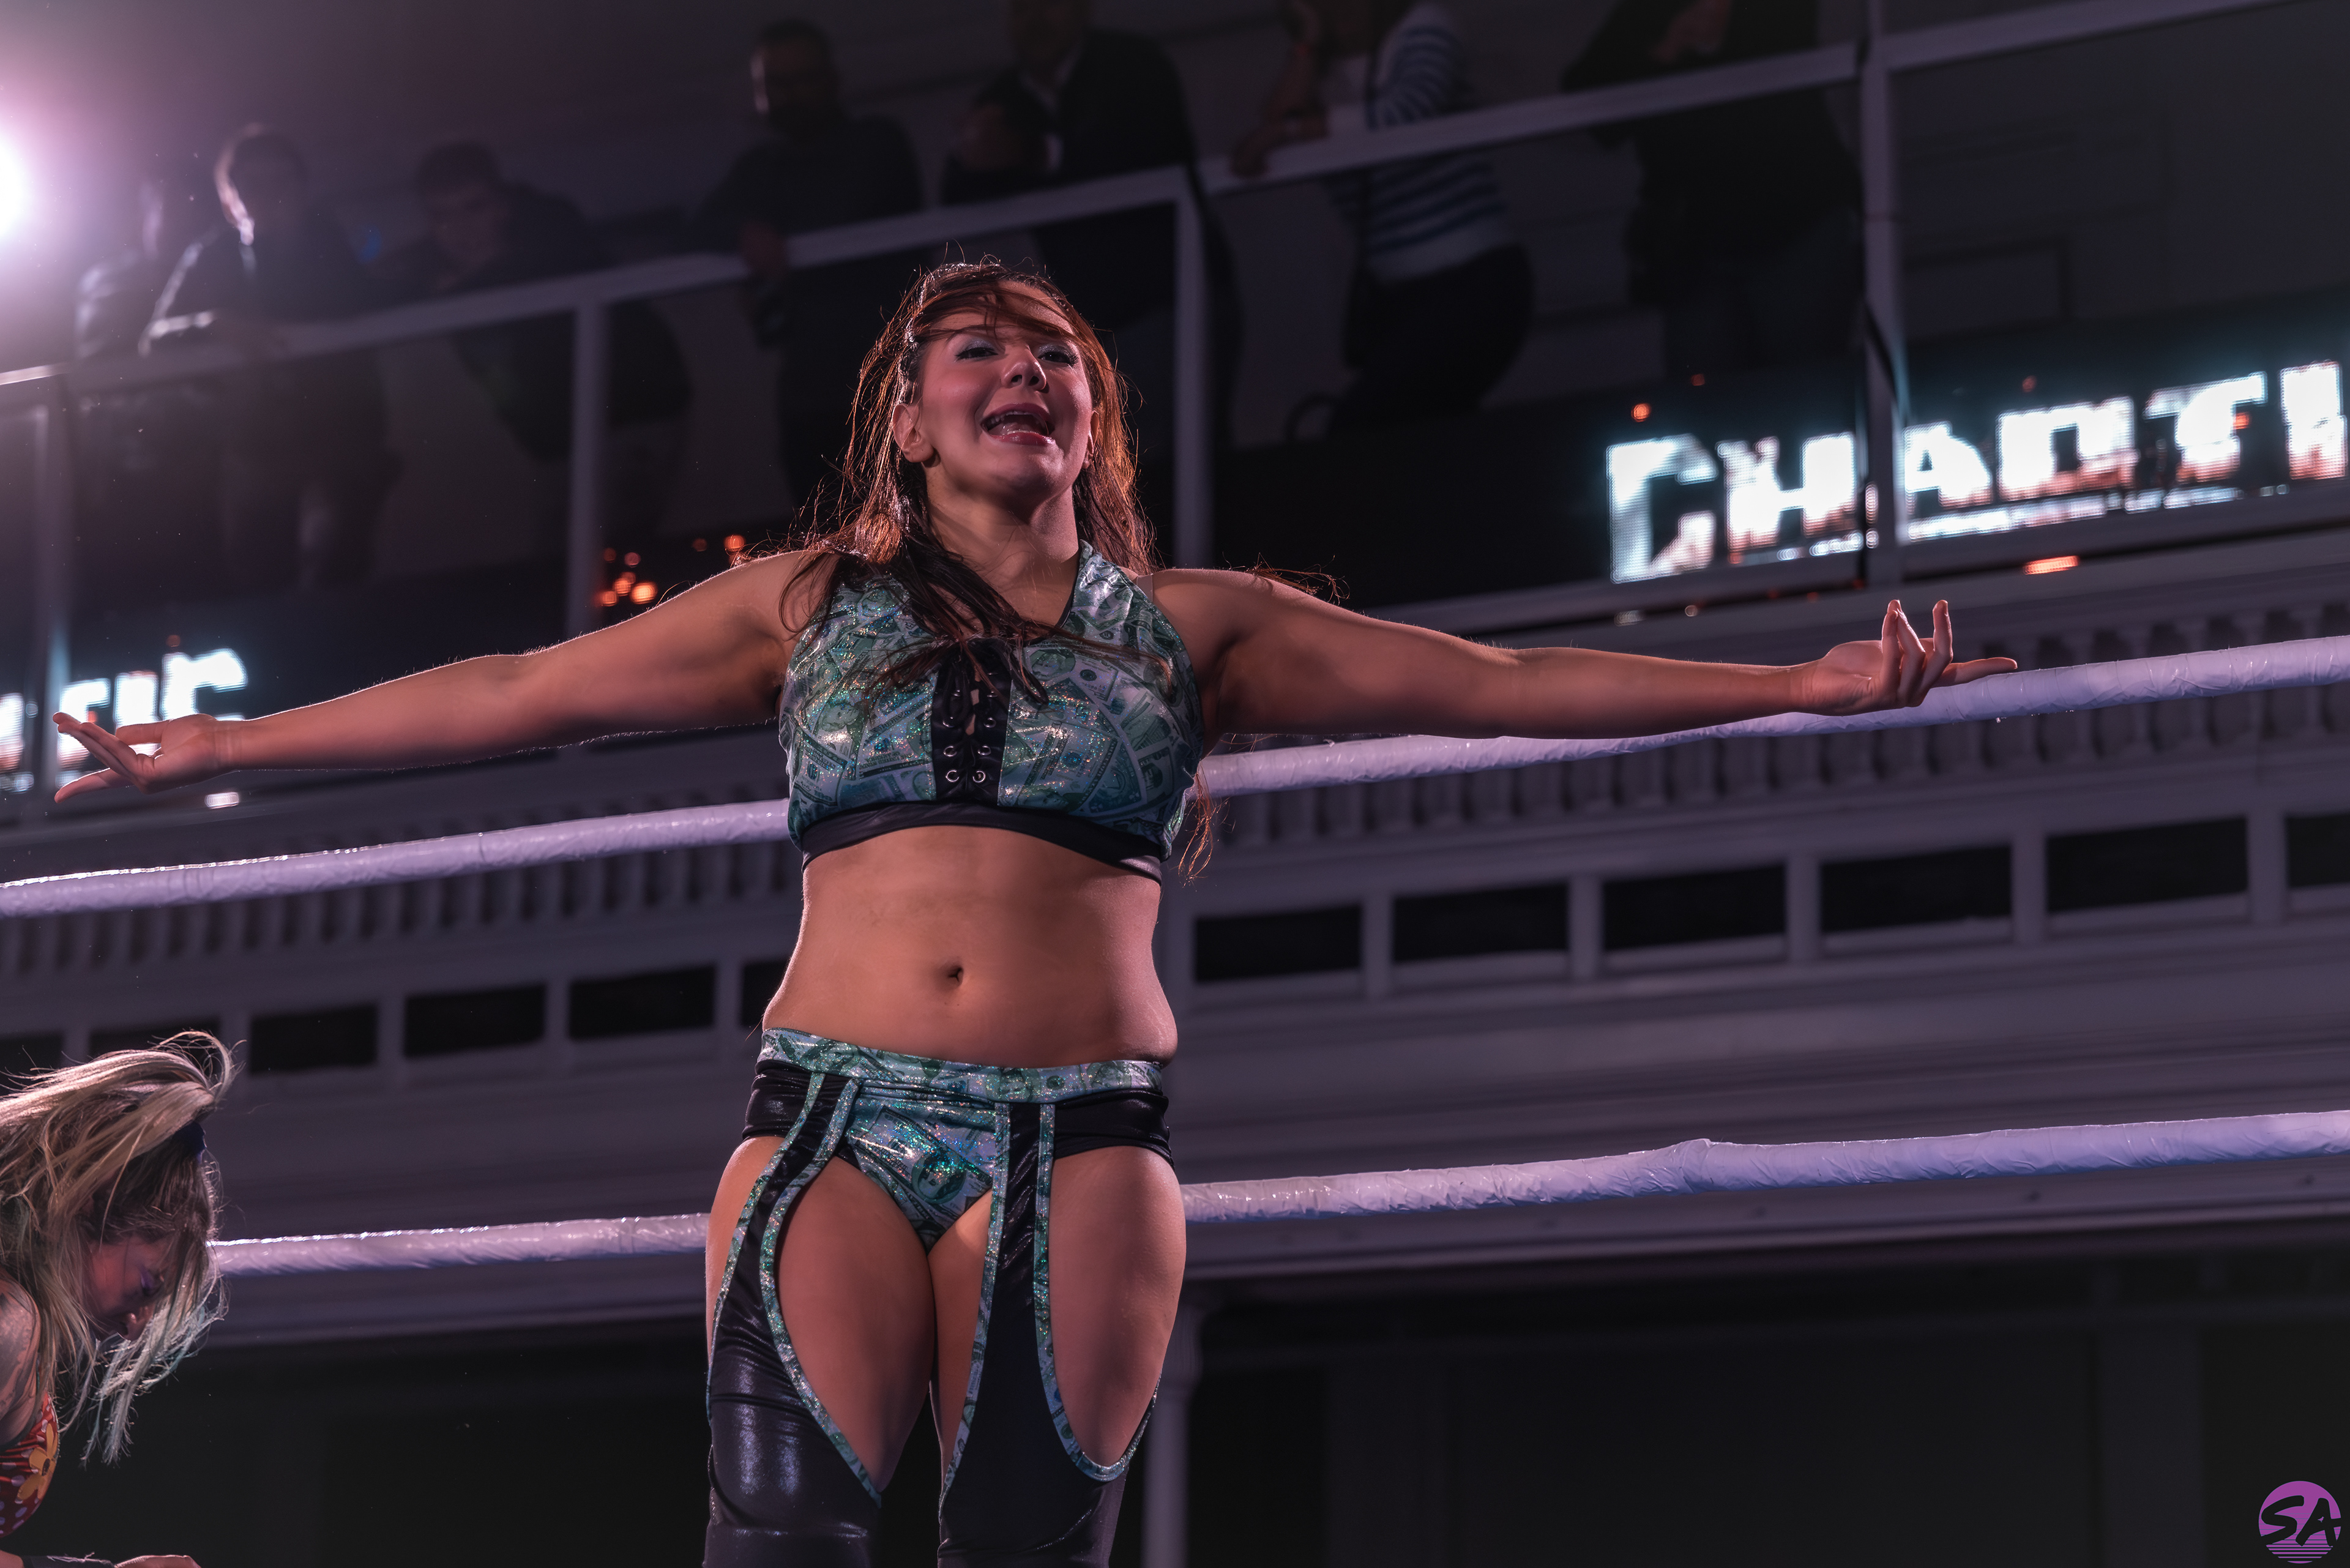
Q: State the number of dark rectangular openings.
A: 12